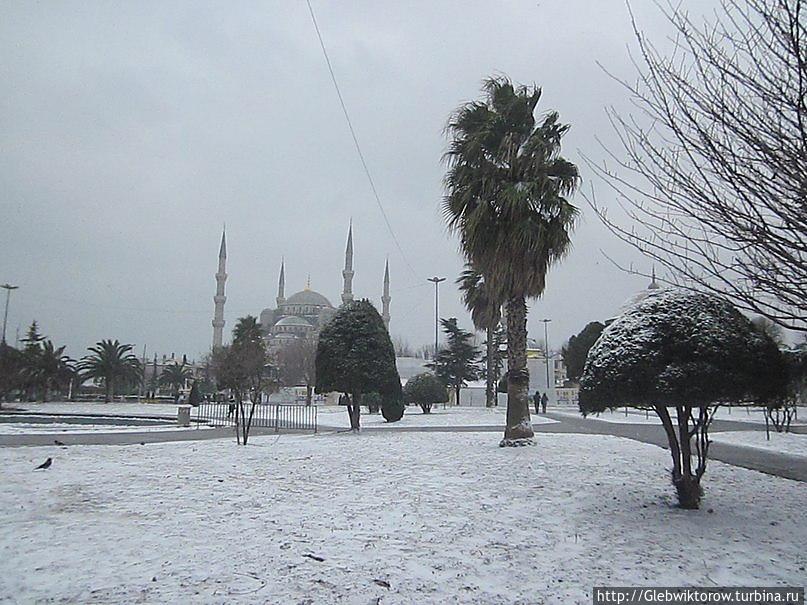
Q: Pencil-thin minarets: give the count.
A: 4